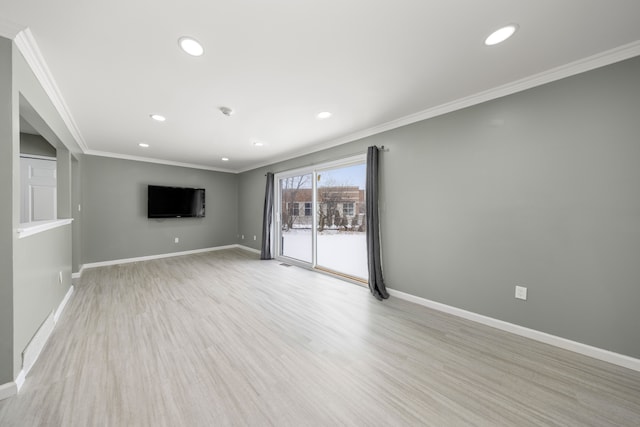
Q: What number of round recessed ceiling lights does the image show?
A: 7